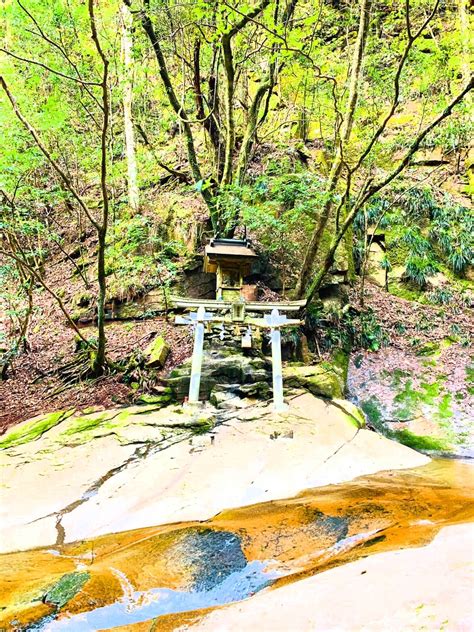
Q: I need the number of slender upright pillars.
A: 2